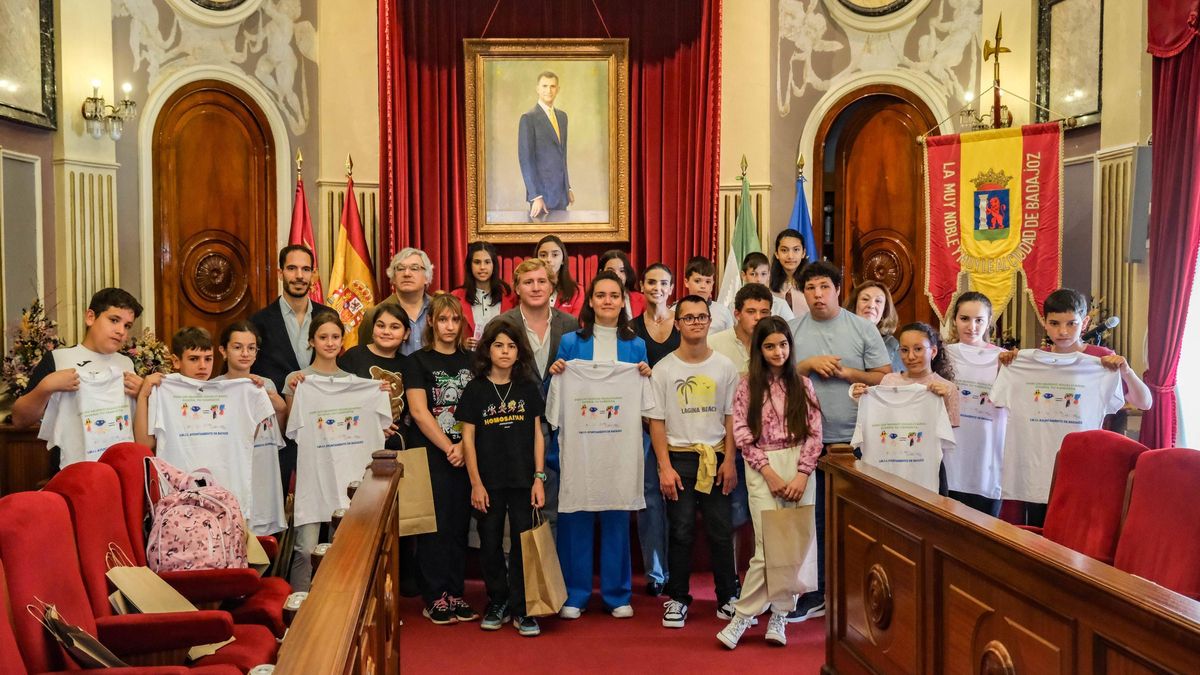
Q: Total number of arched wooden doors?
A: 2